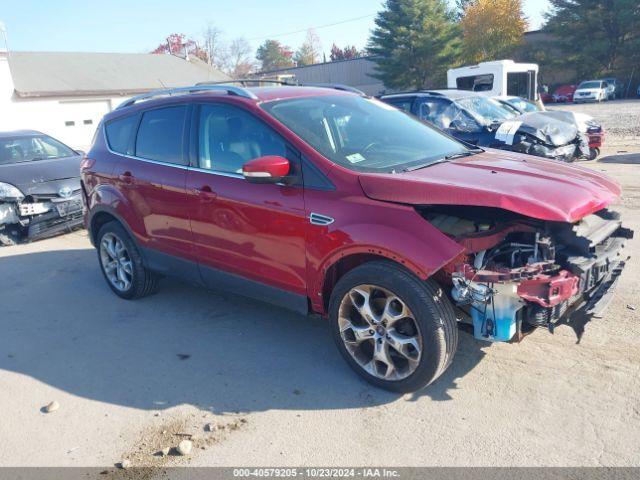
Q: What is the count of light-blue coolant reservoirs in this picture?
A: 1